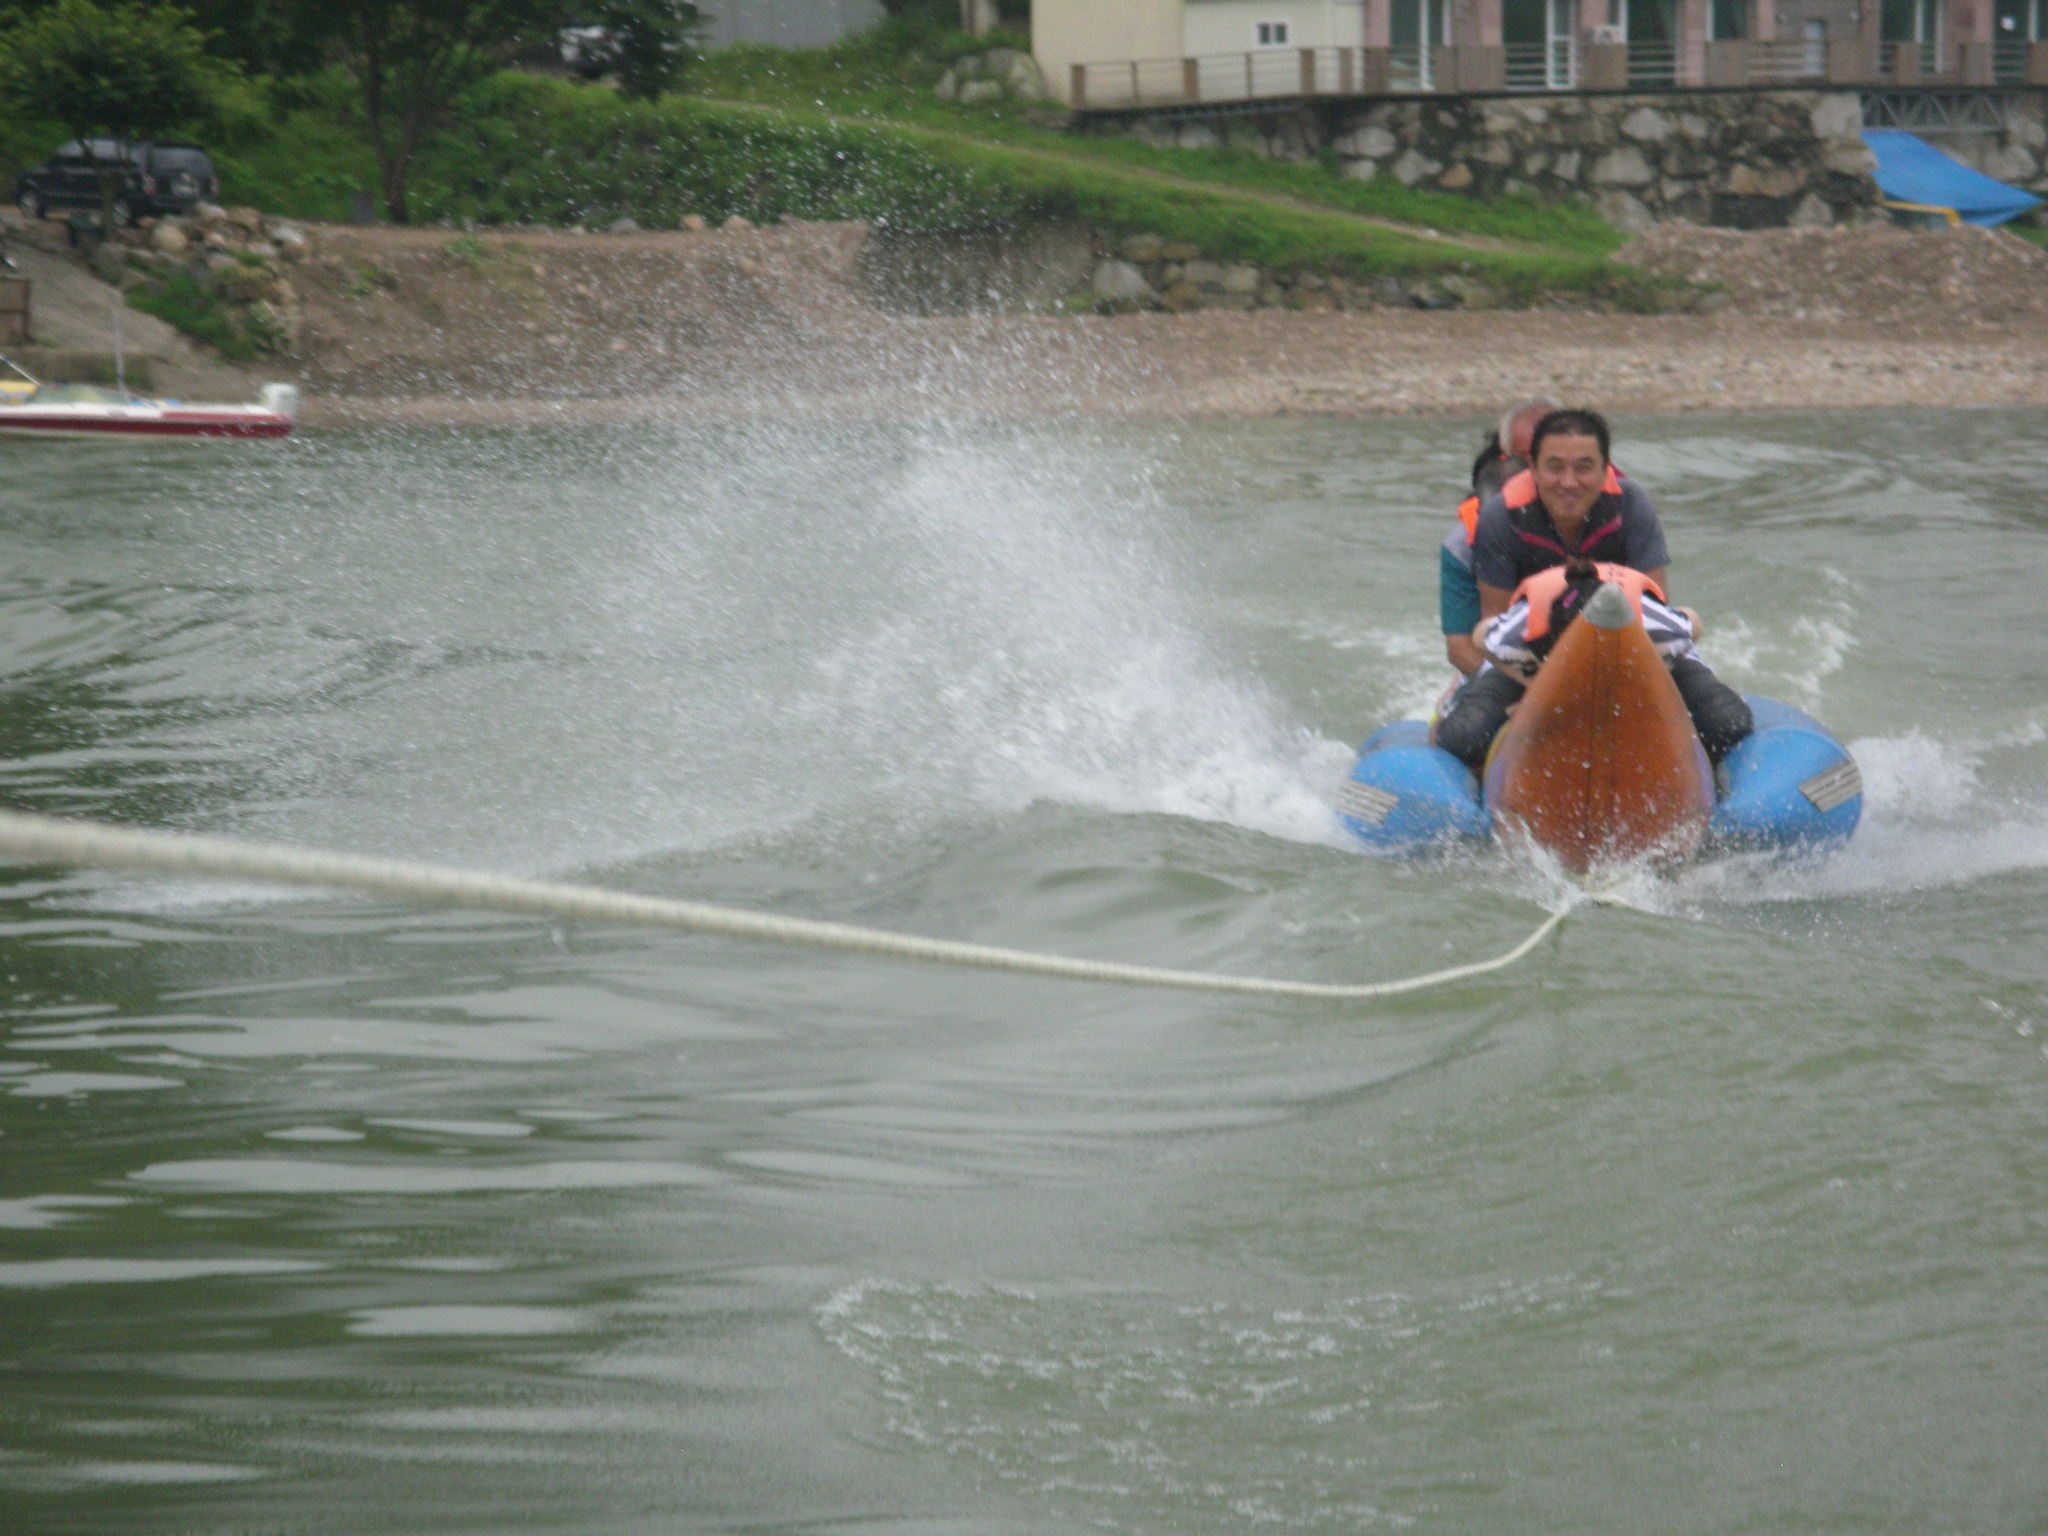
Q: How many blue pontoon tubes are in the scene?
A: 2